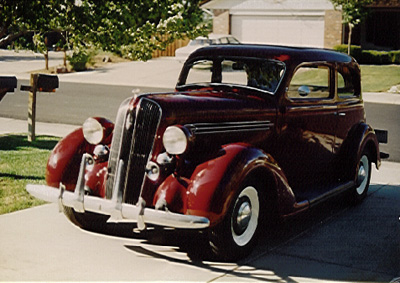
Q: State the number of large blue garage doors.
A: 0